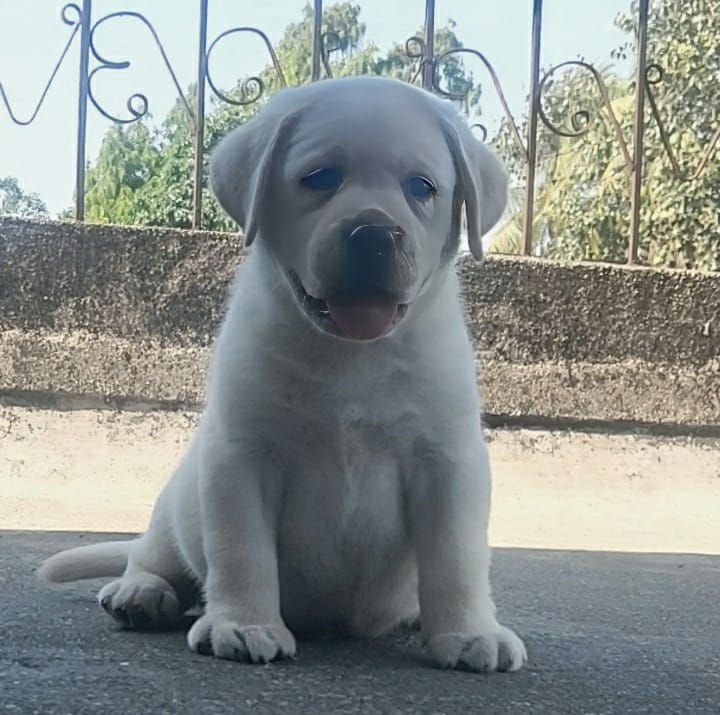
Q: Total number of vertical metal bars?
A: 6